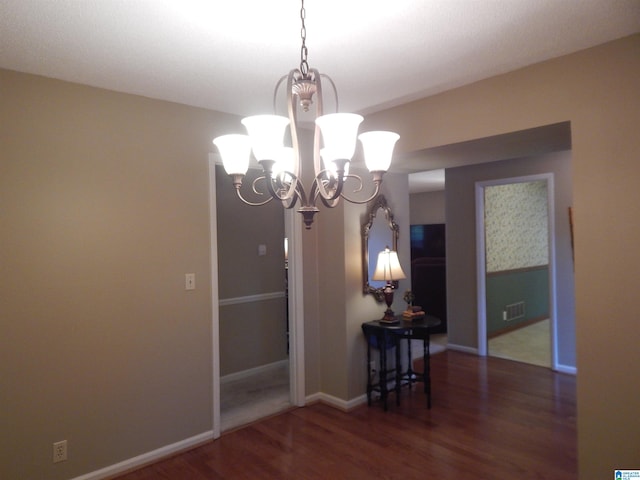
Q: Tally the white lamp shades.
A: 7